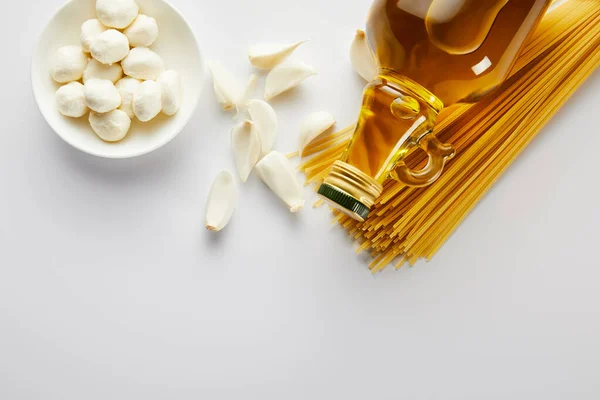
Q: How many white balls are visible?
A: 13